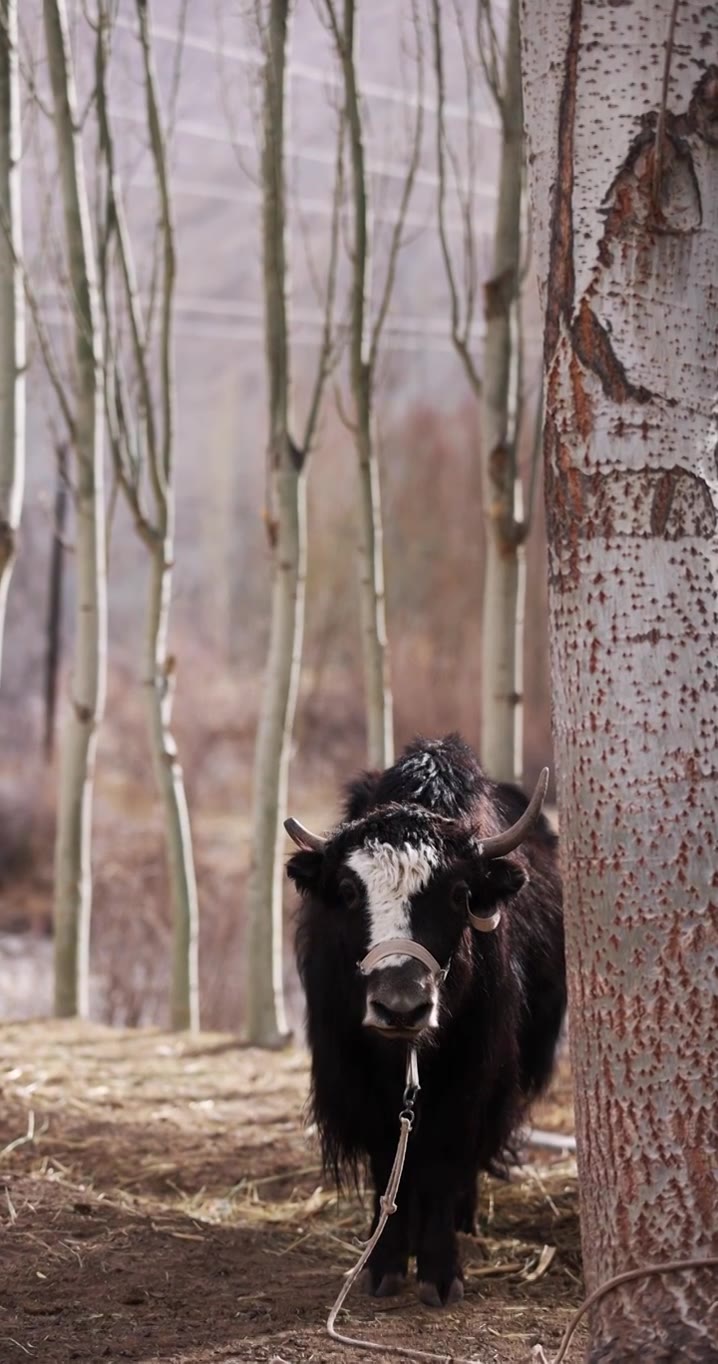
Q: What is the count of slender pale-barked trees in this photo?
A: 6